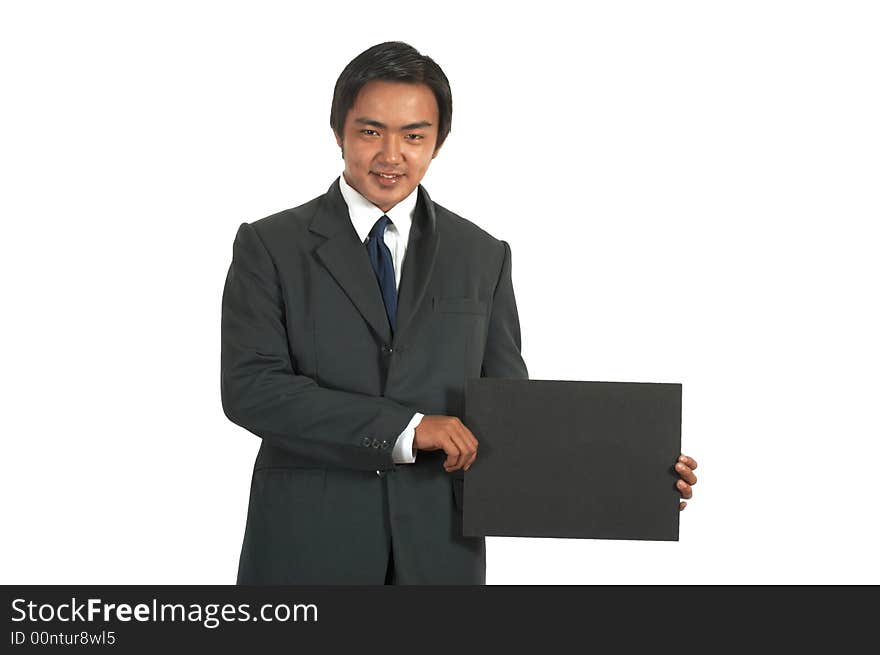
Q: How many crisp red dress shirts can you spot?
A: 0